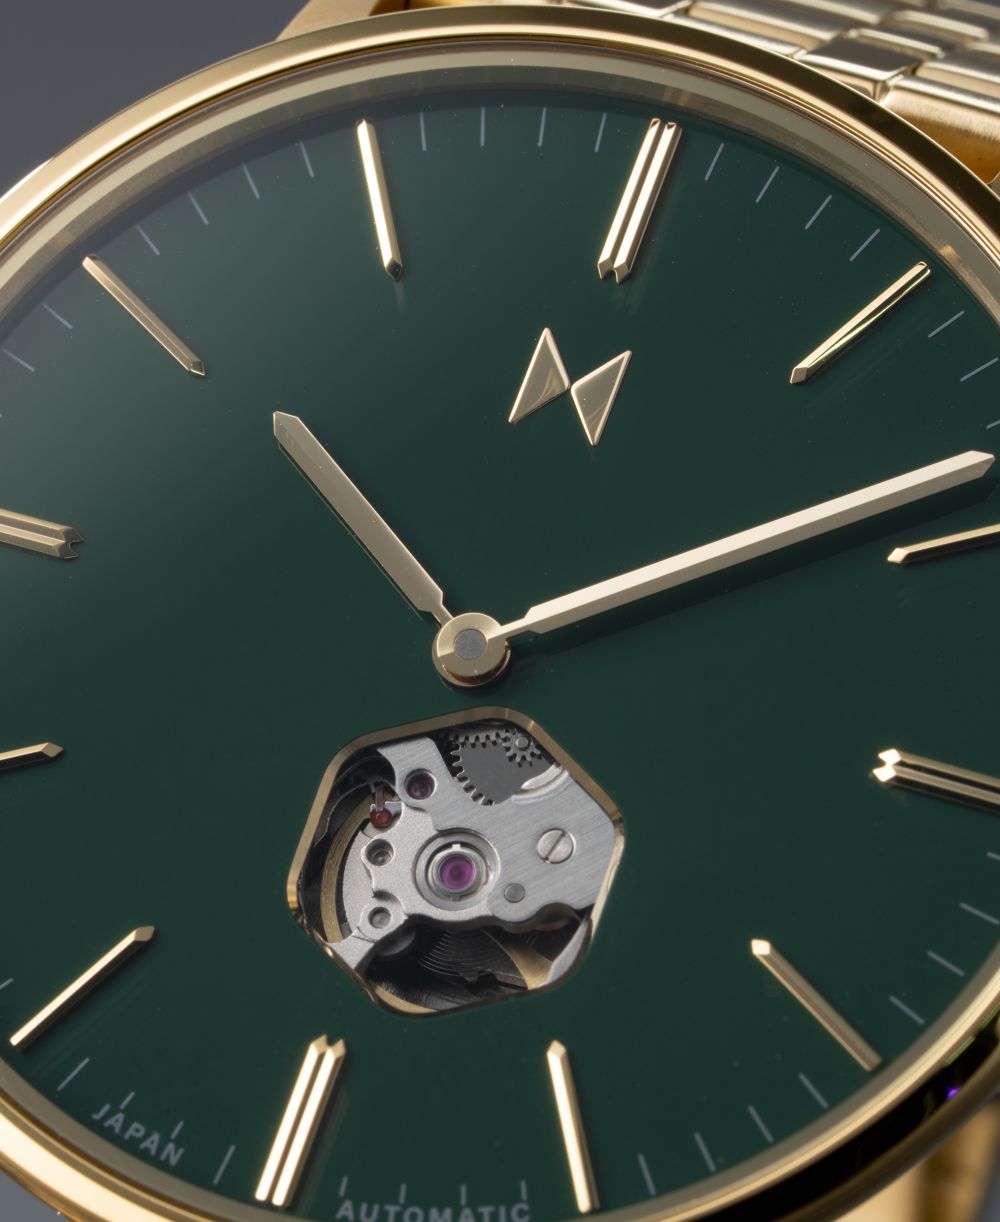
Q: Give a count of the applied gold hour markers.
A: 12